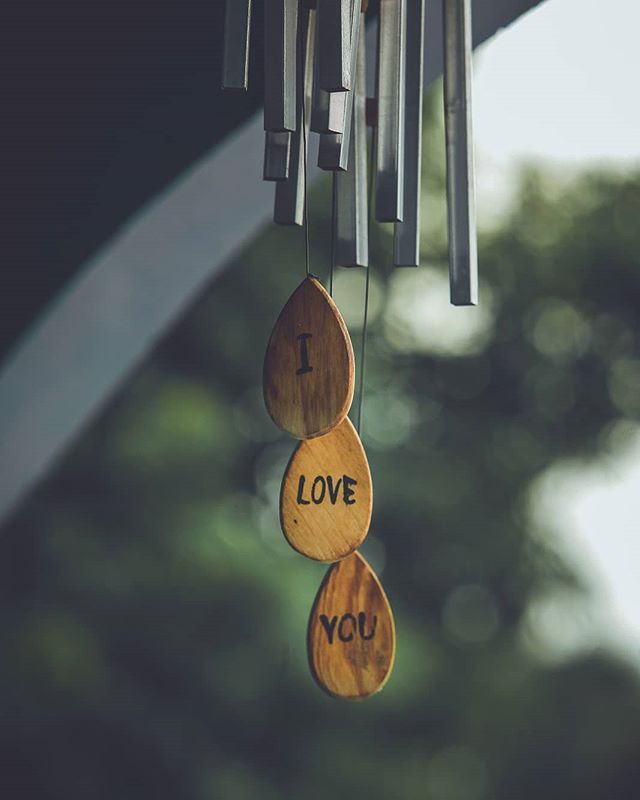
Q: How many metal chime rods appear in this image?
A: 11